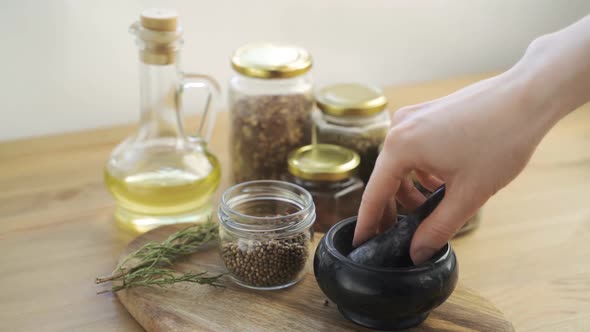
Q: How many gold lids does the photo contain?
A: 3